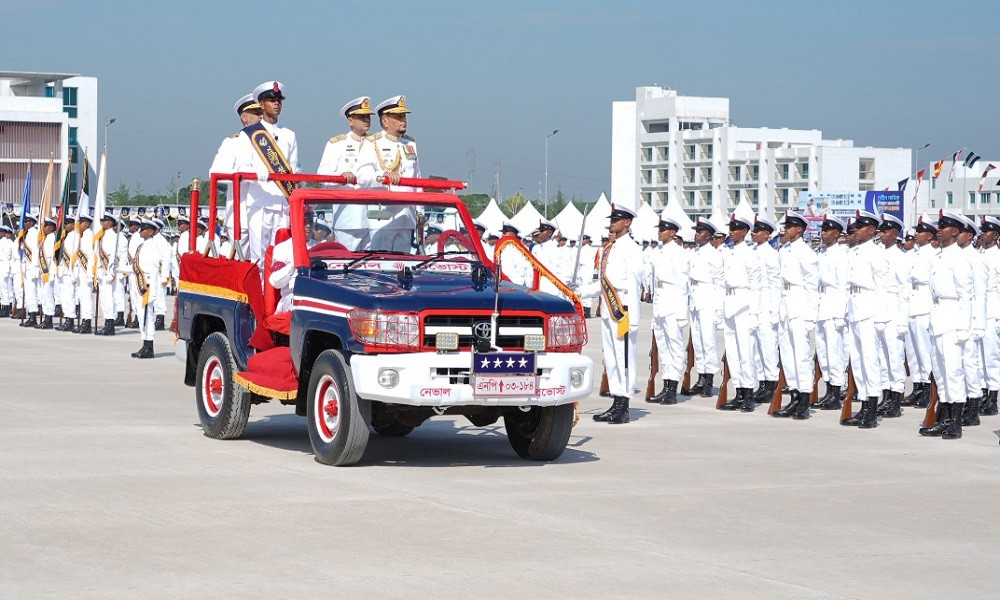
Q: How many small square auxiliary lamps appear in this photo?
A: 2